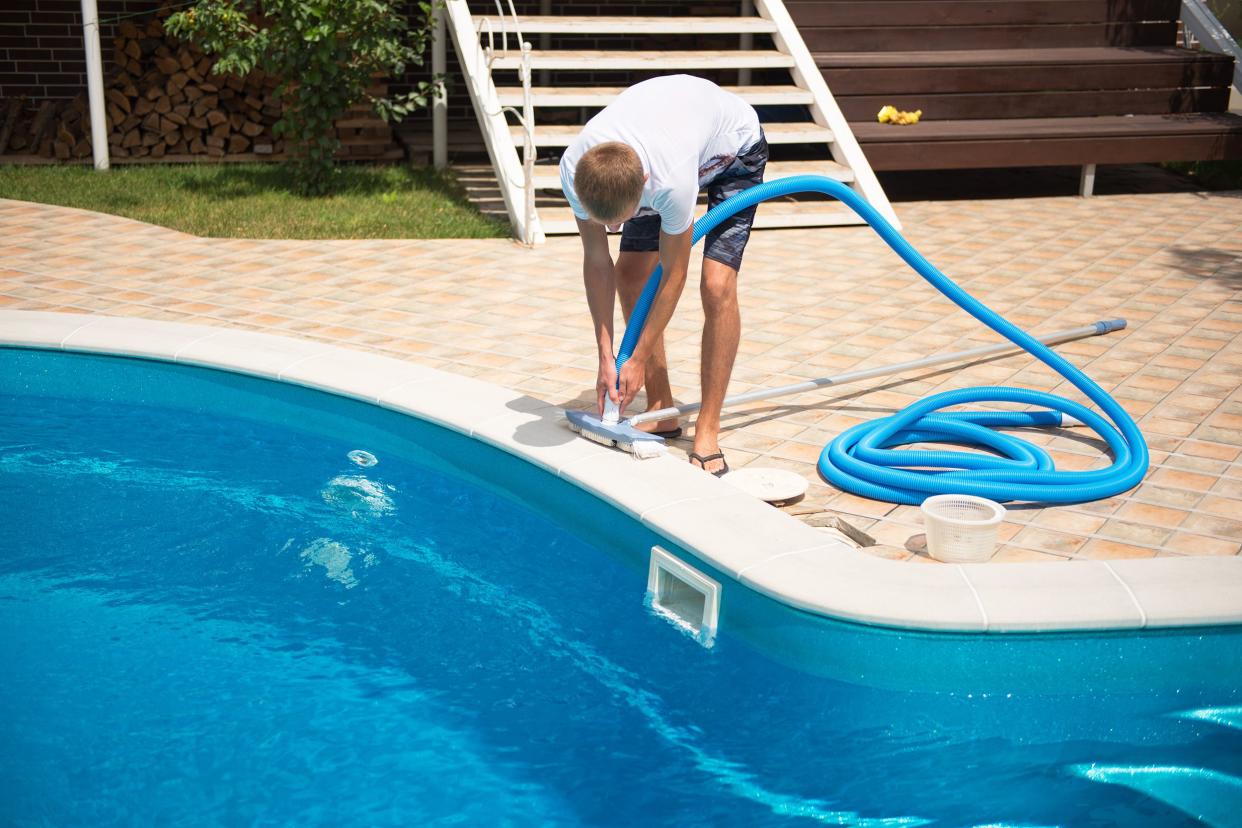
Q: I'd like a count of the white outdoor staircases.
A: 1